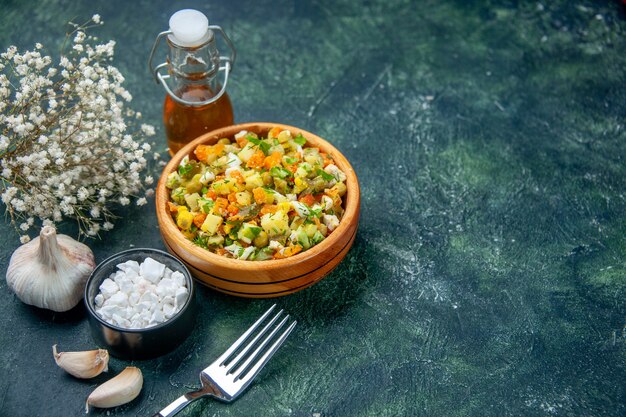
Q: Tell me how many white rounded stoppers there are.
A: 1